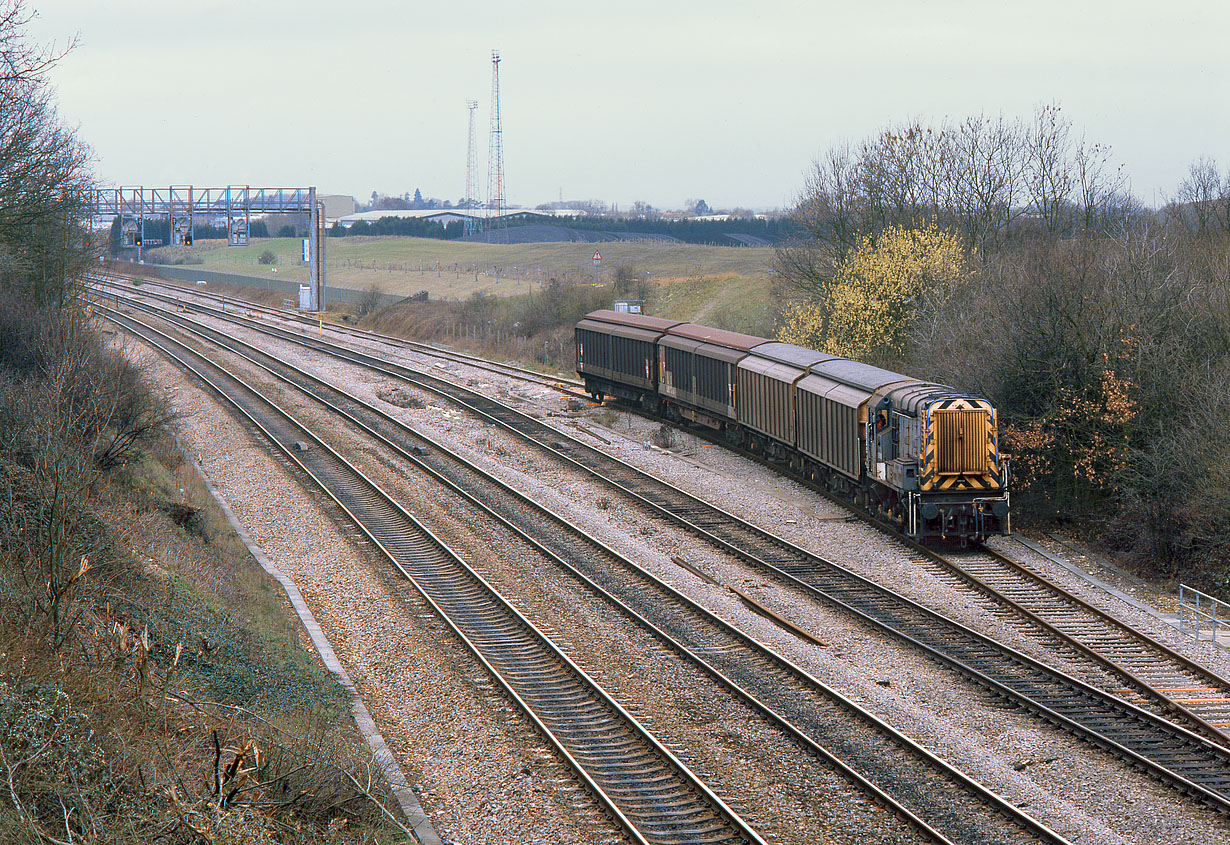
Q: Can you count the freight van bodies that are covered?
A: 4